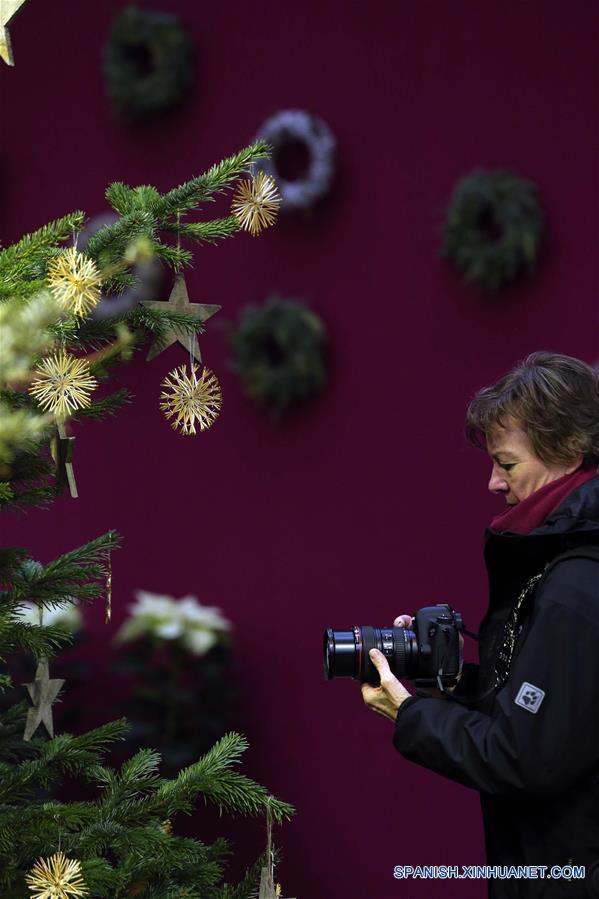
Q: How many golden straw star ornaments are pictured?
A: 5